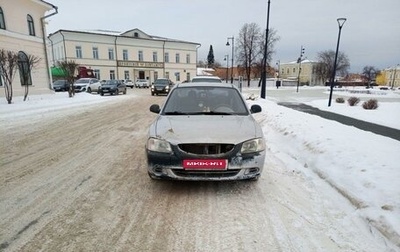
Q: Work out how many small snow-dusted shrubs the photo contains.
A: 3